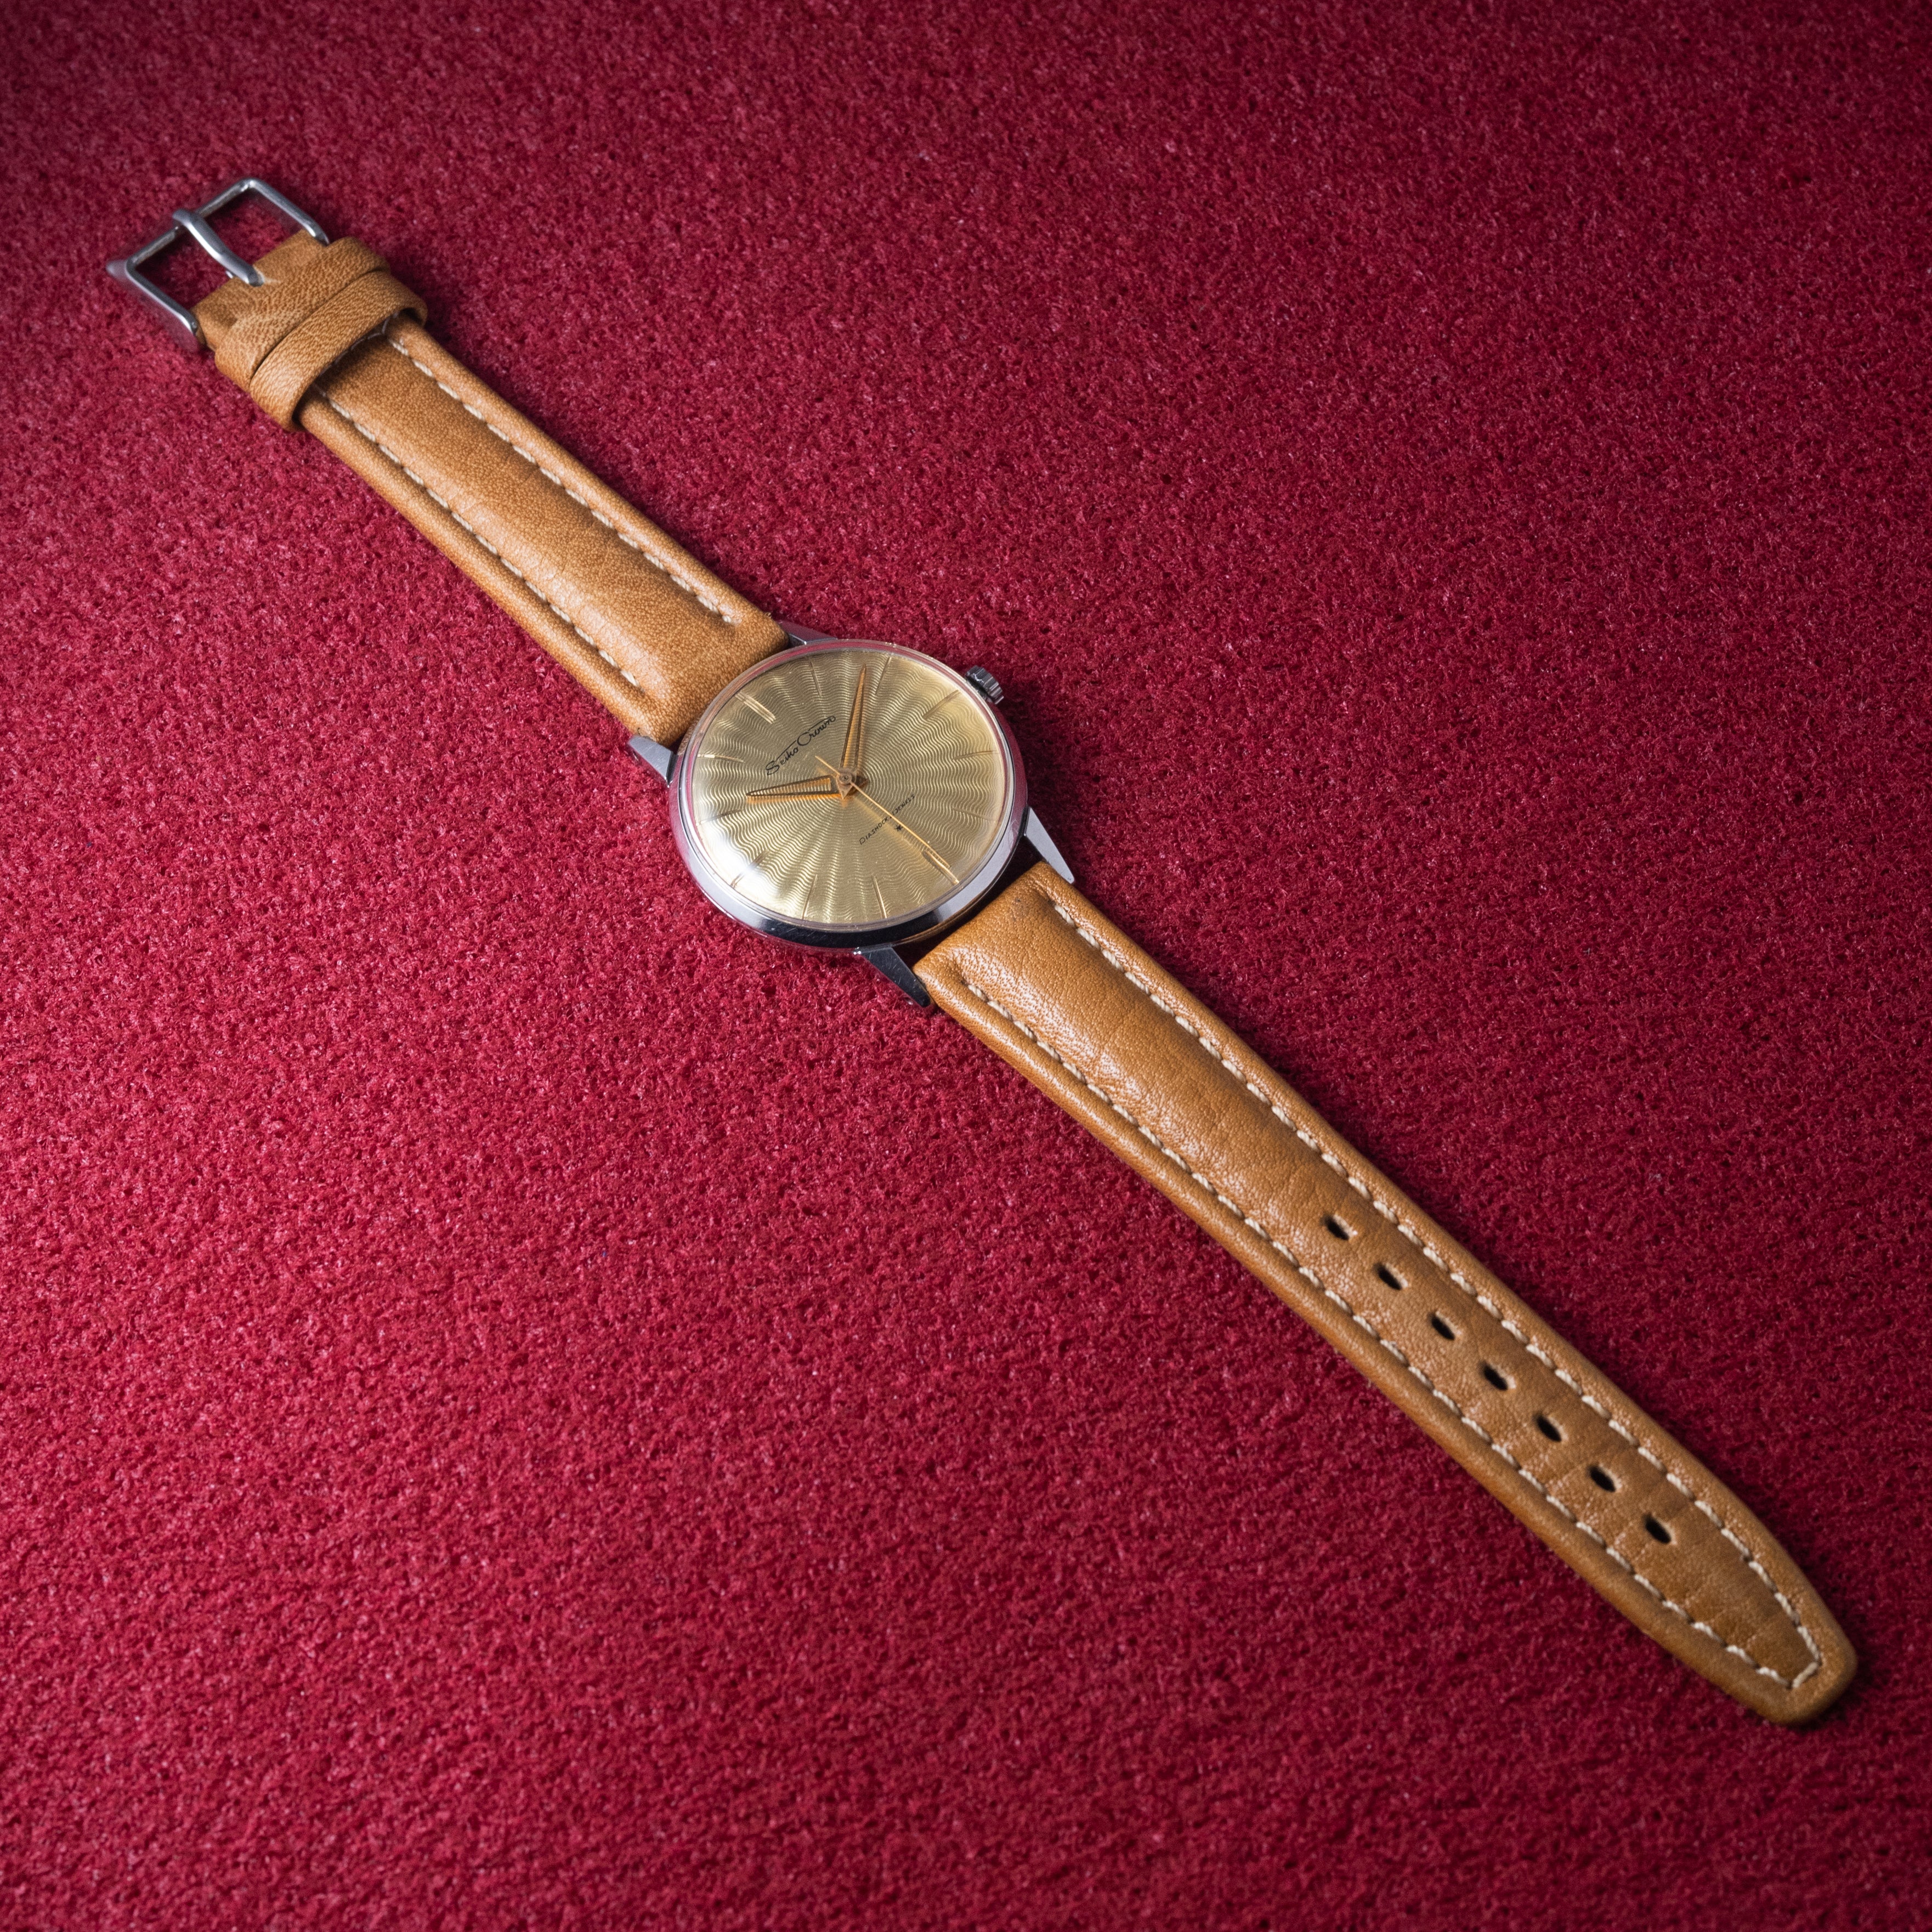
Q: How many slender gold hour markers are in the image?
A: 12